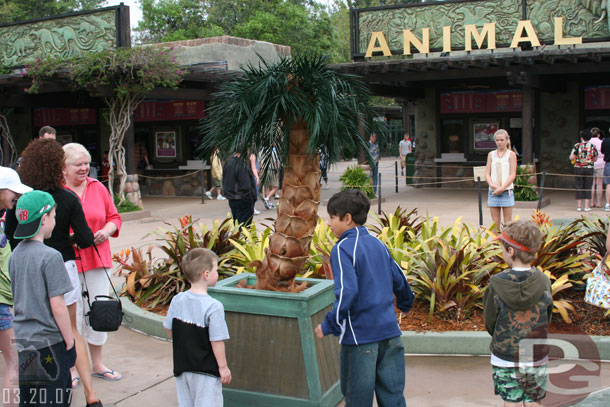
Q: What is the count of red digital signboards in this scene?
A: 4